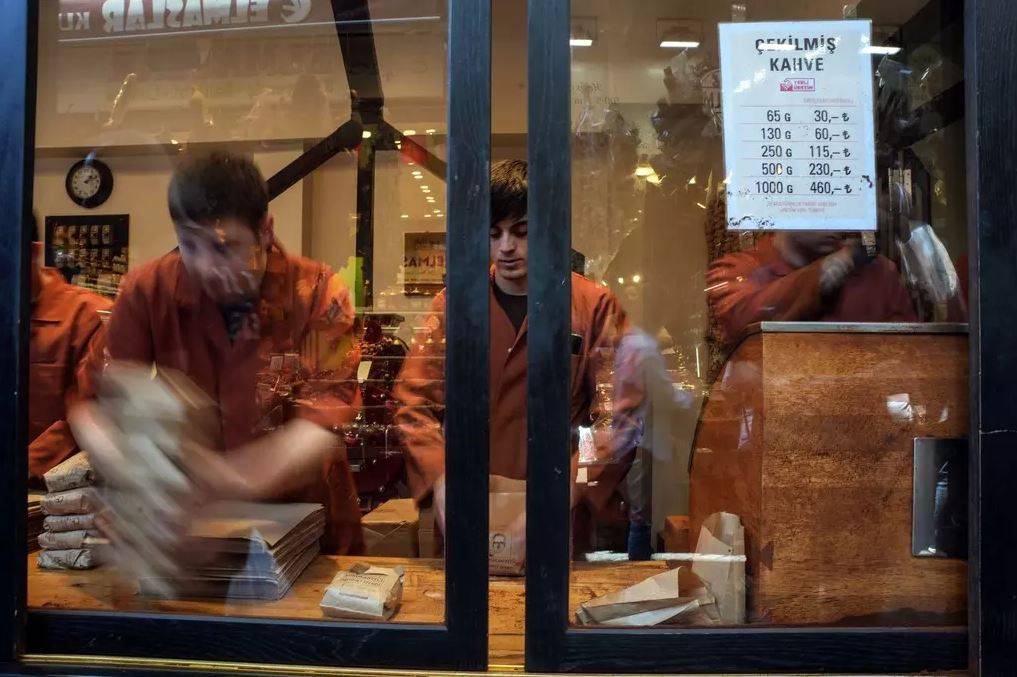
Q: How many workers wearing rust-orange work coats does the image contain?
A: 4